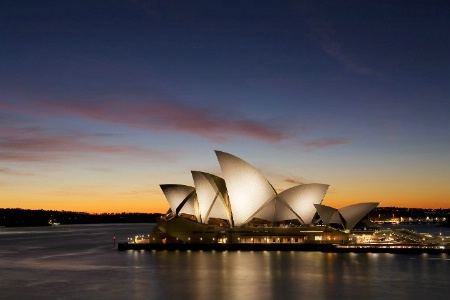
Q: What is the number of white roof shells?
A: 6